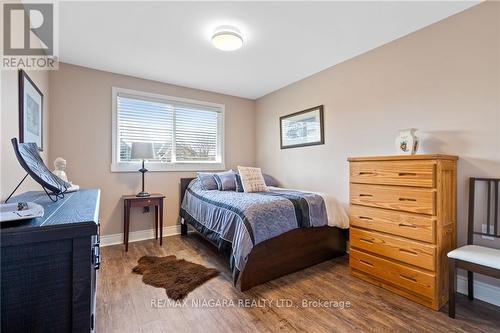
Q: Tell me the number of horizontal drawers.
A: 5